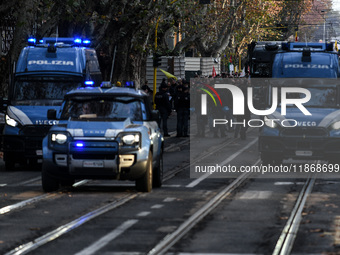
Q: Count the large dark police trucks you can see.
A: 2